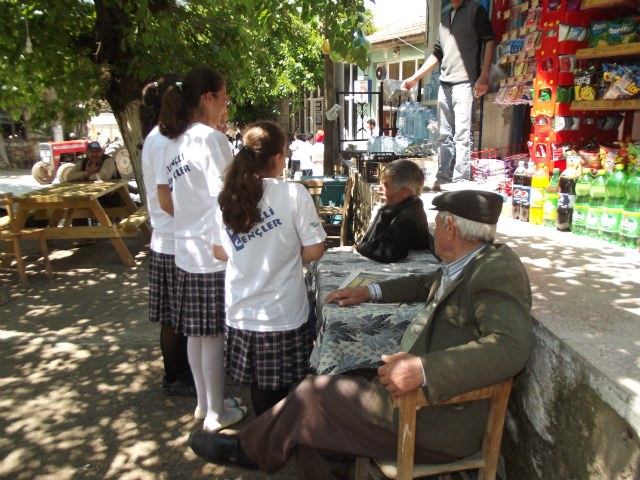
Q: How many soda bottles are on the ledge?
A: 9